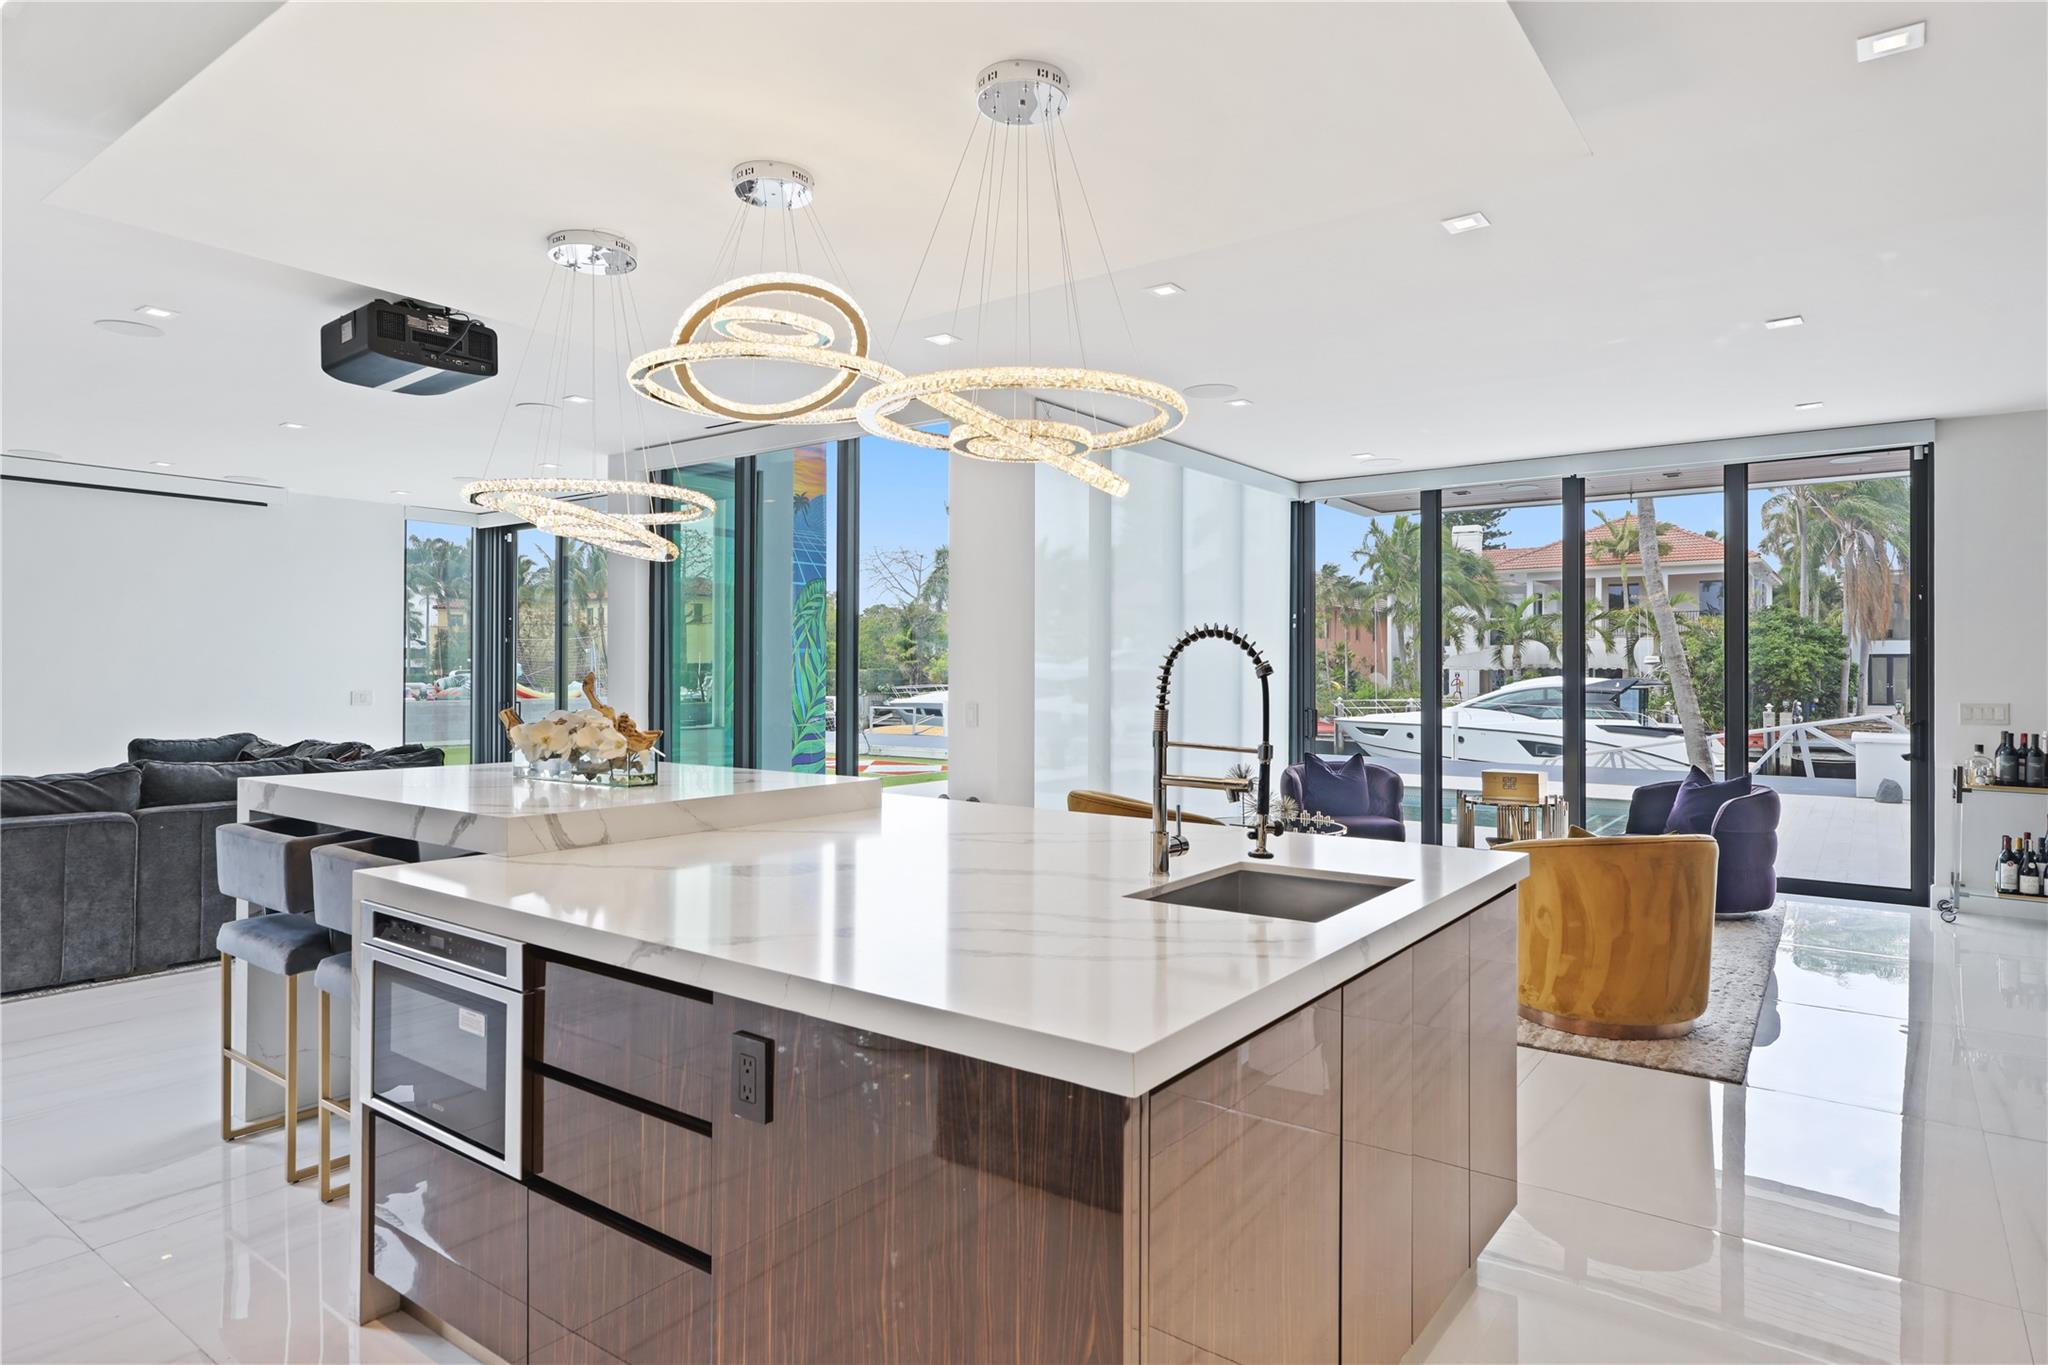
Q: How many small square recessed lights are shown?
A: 14